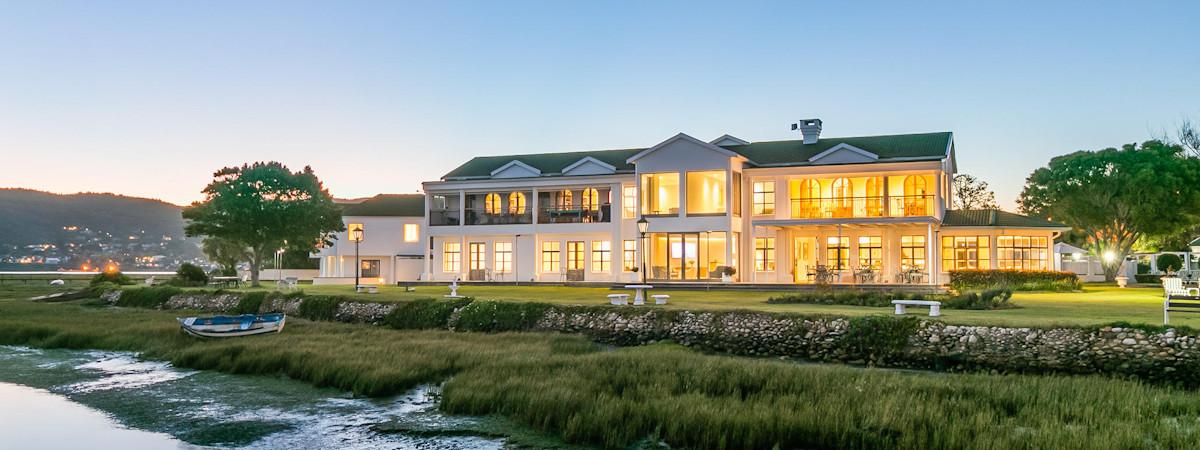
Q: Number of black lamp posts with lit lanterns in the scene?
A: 2